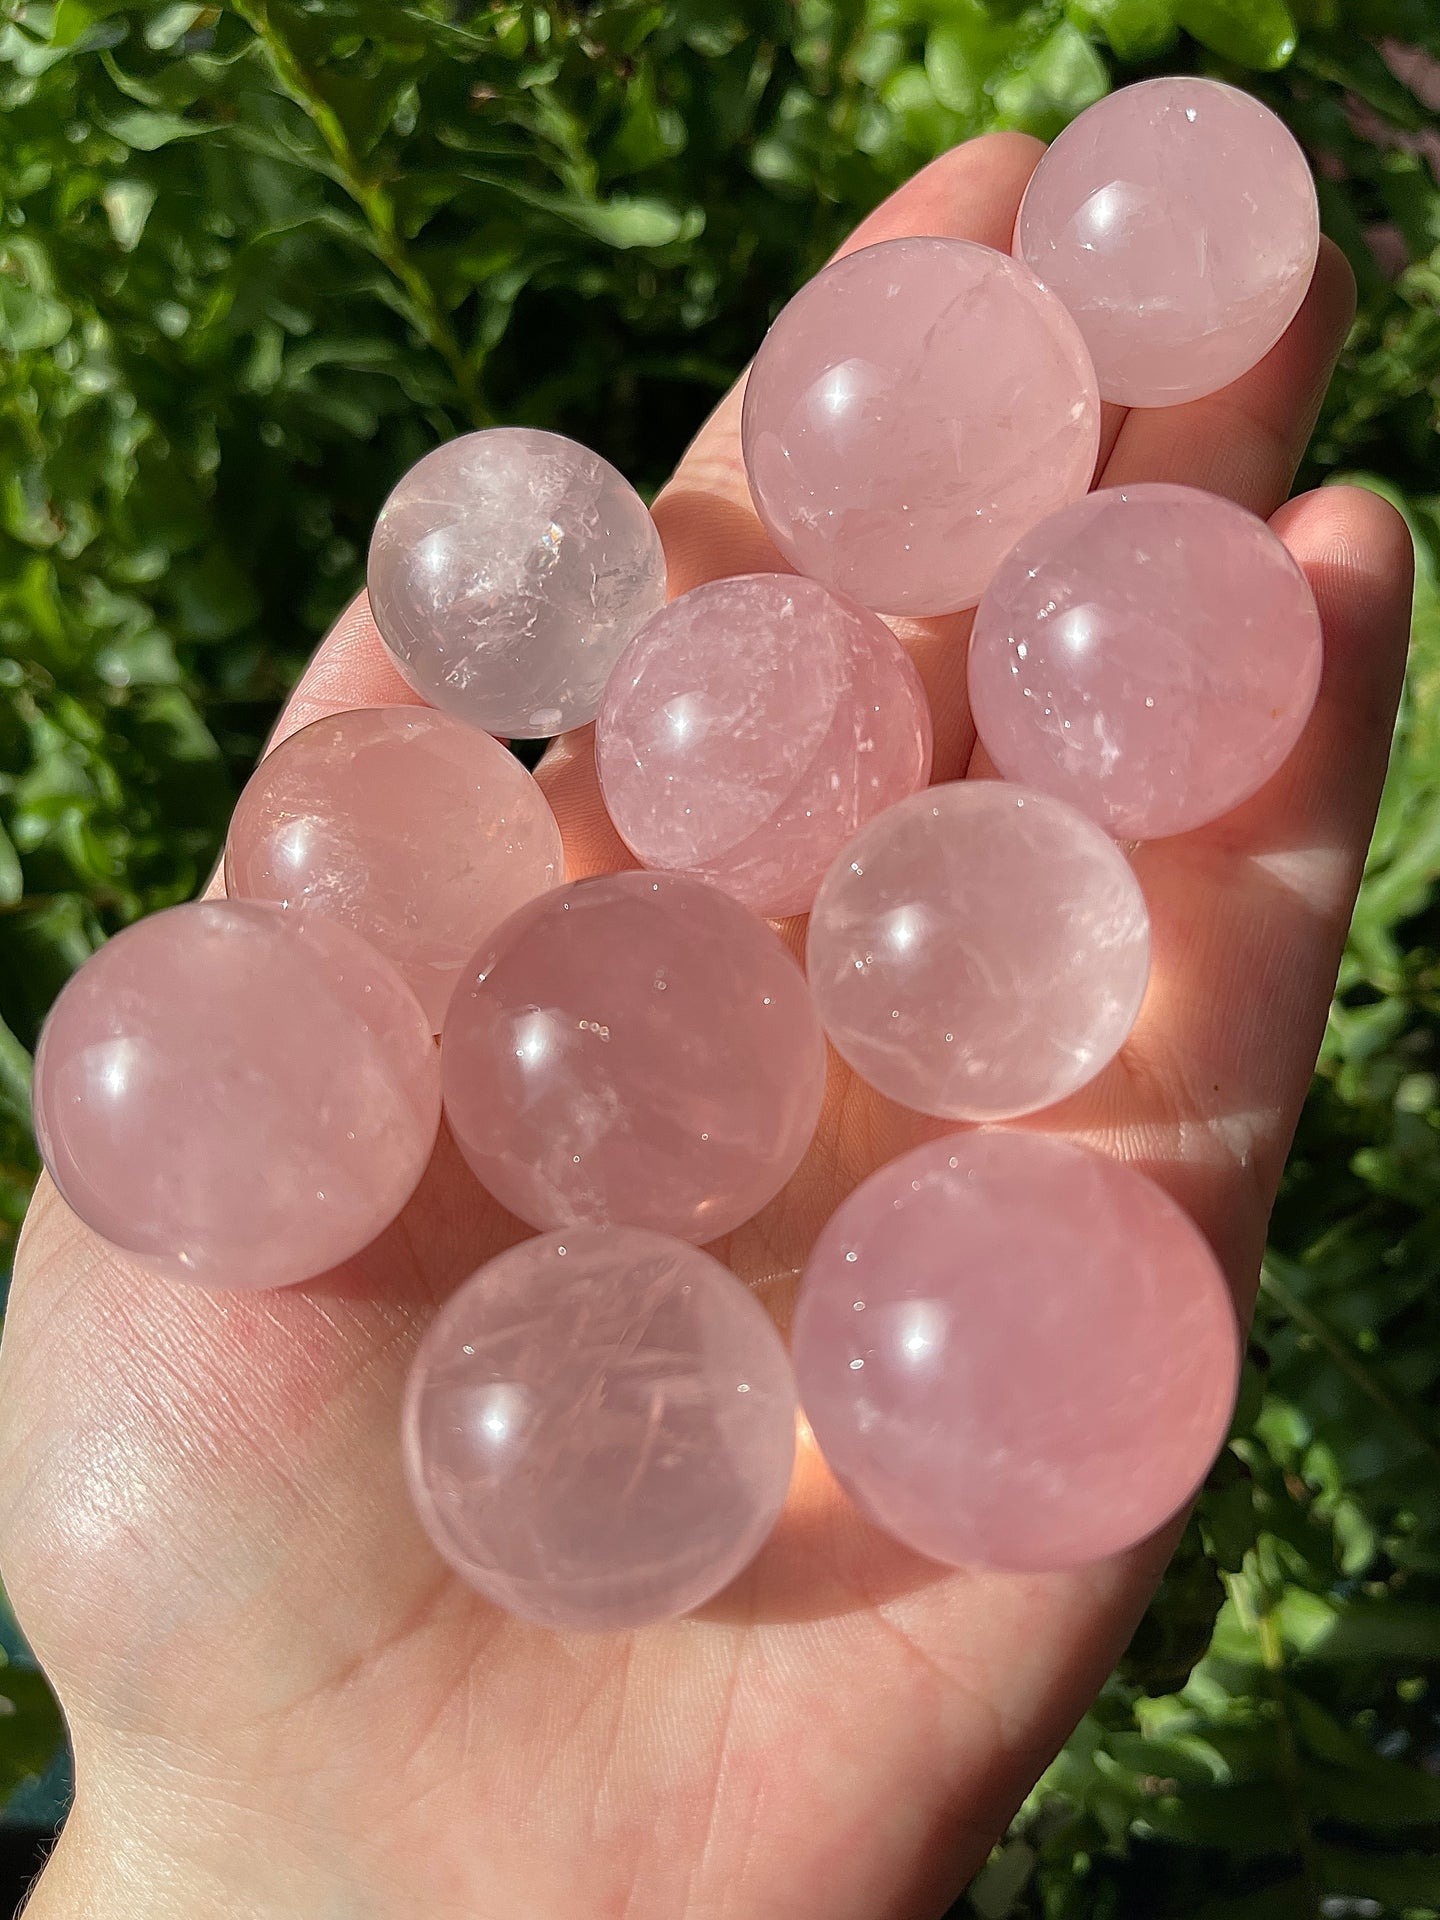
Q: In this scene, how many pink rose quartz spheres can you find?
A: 11